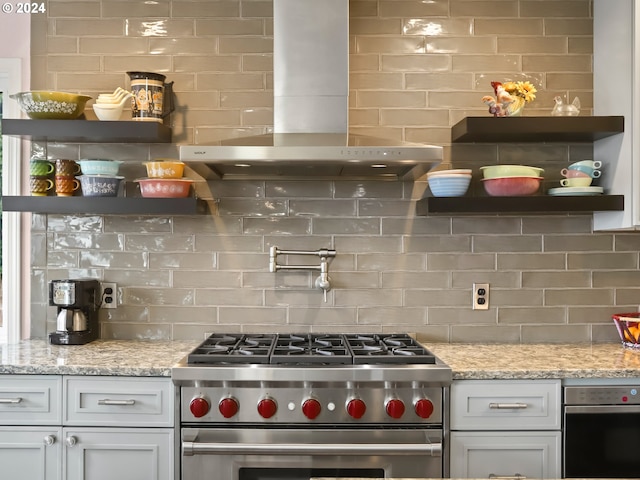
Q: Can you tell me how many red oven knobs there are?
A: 7